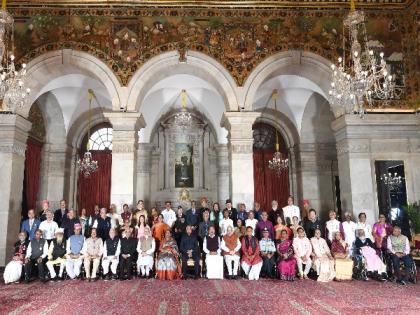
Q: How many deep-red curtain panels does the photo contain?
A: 3